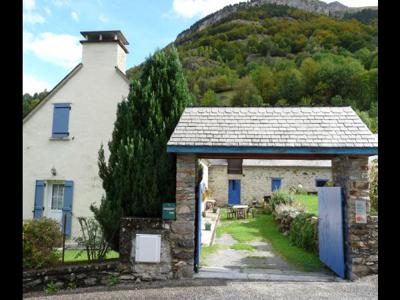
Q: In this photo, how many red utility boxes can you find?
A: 0